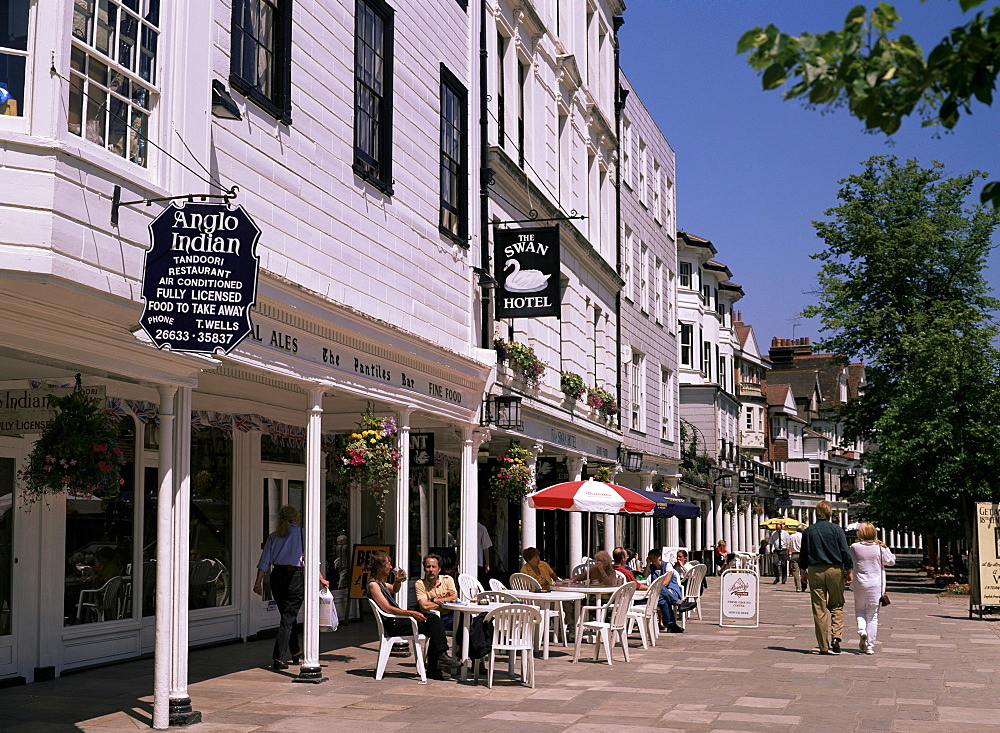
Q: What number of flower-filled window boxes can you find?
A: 3